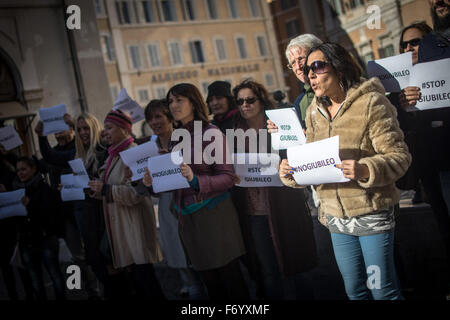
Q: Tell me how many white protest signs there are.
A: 13